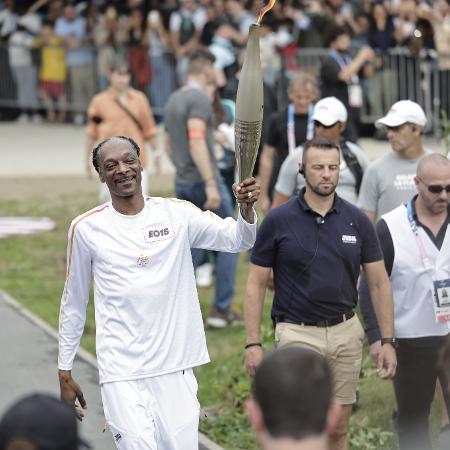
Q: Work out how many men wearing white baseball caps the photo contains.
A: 2